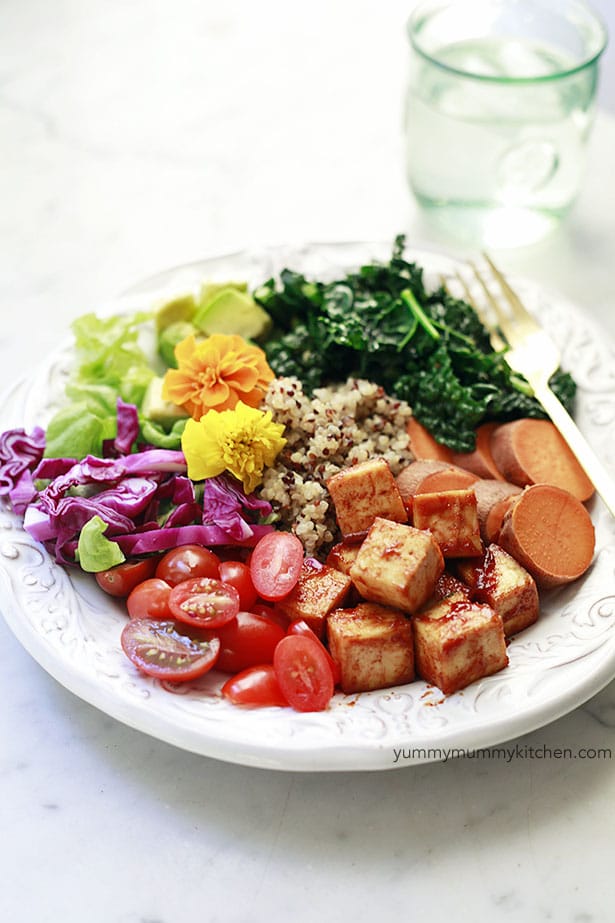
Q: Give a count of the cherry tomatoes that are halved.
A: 4